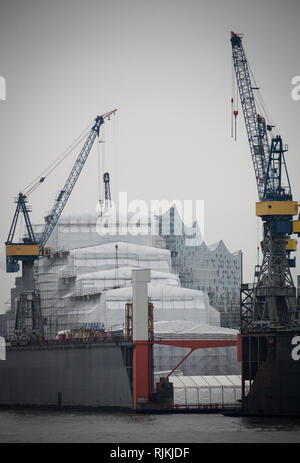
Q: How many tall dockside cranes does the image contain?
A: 2